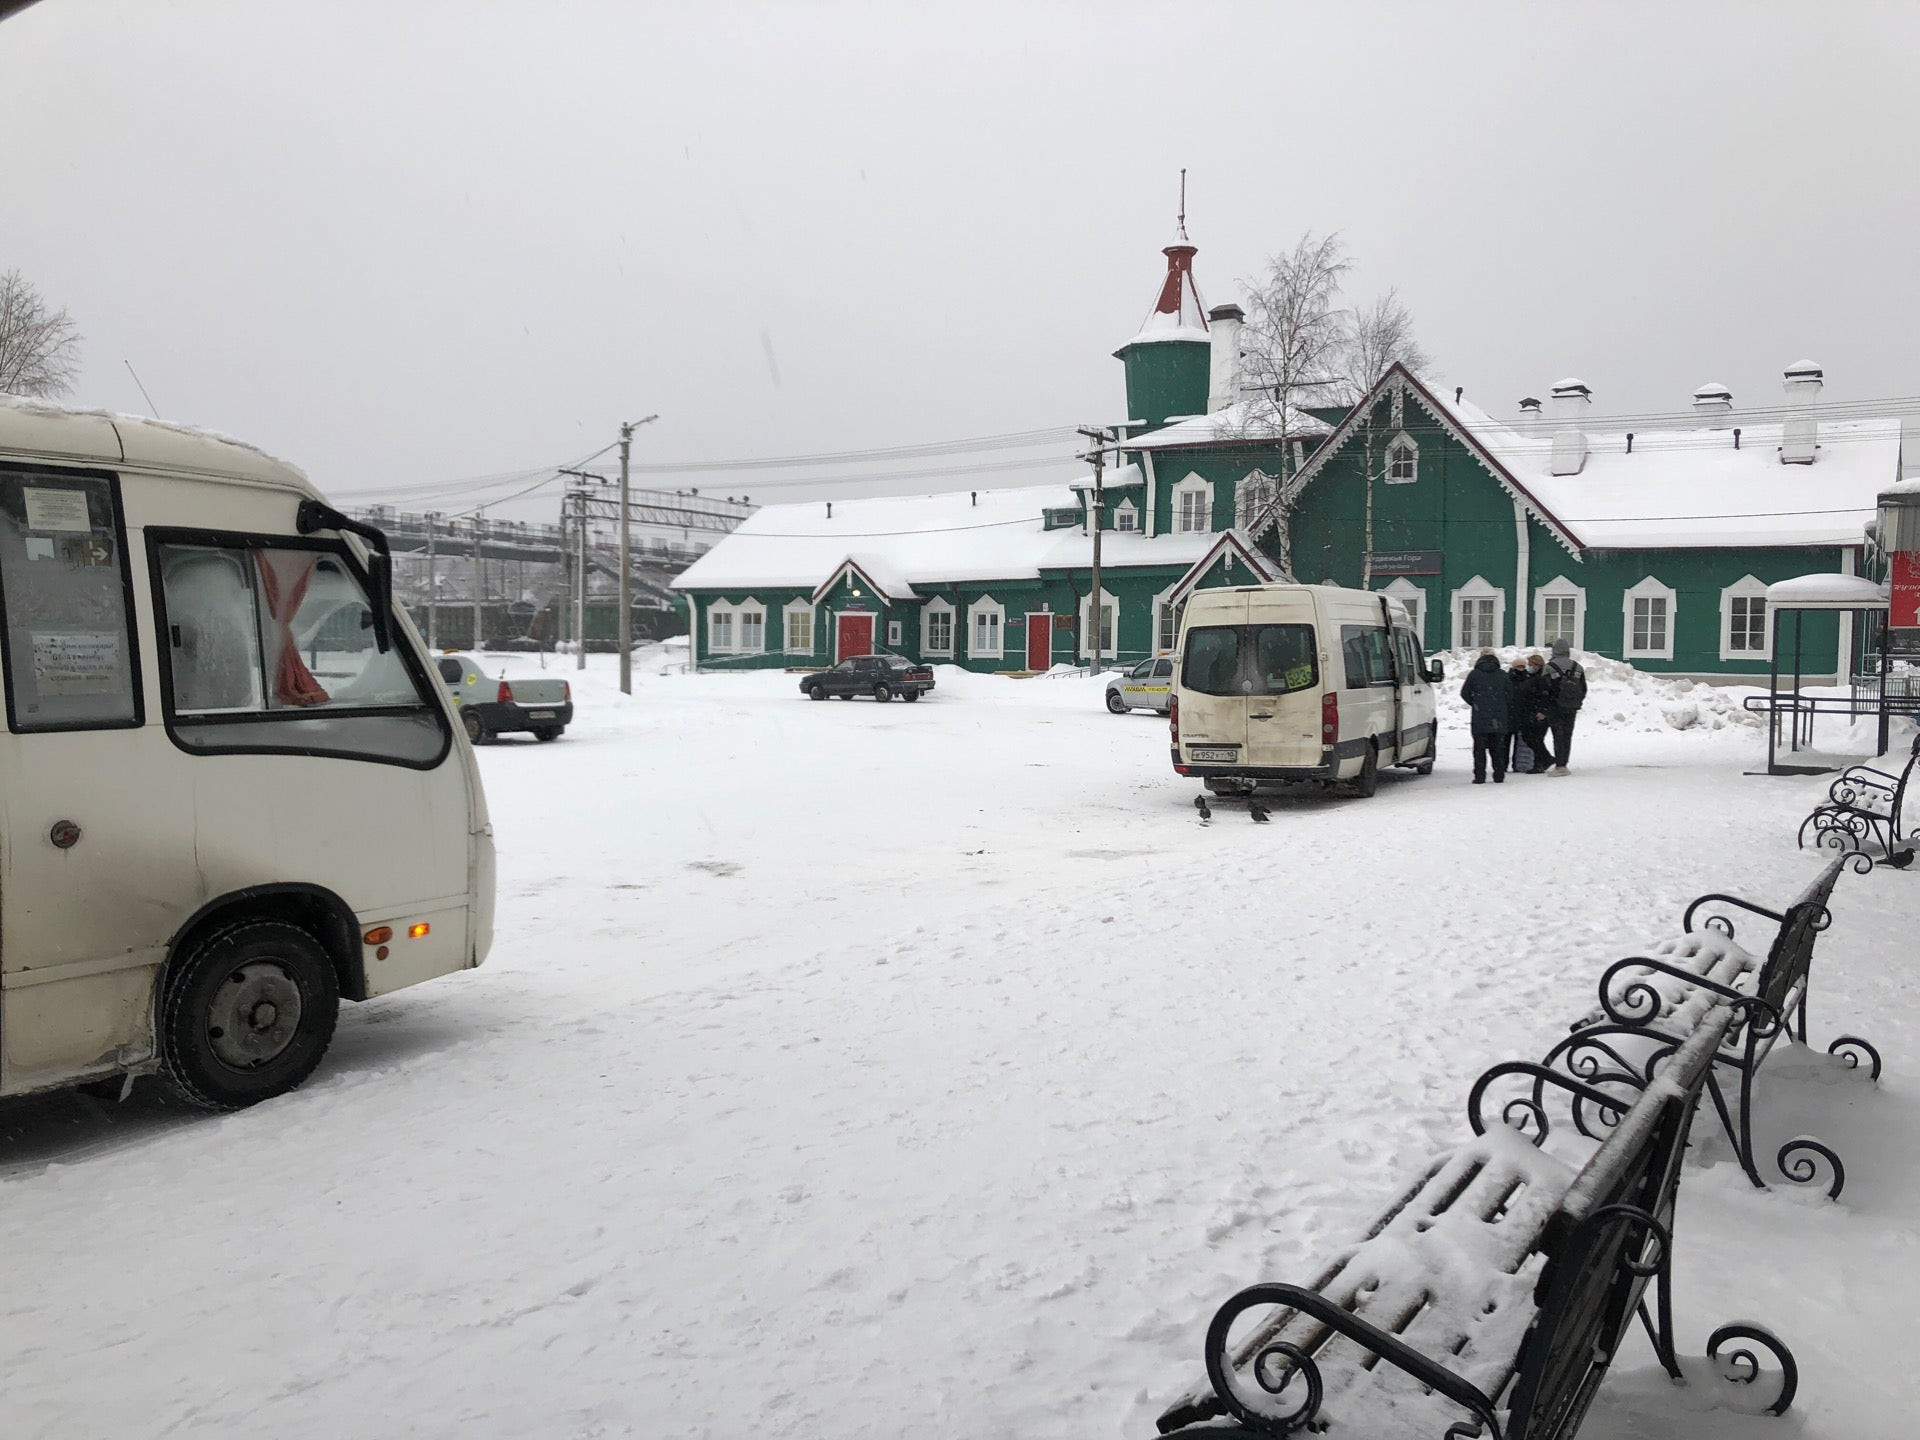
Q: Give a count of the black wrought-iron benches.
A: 3